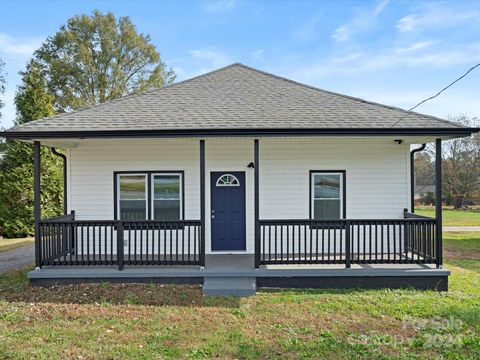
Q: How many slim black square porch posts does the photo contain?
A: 4